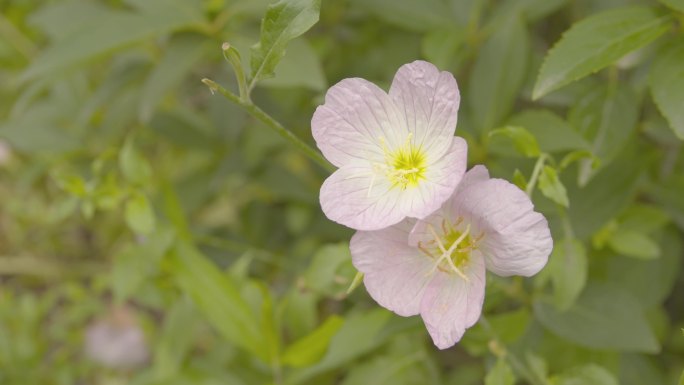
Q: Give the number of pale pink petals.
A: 8